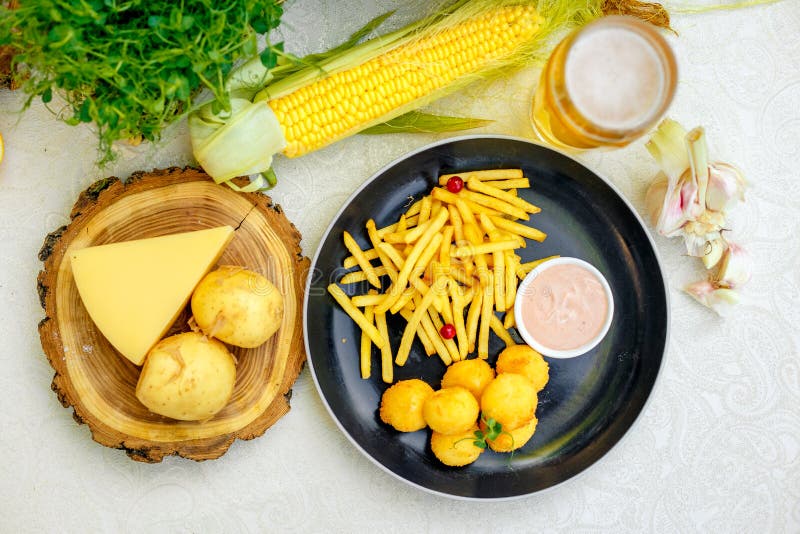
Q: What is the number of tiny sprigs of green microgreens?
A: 1